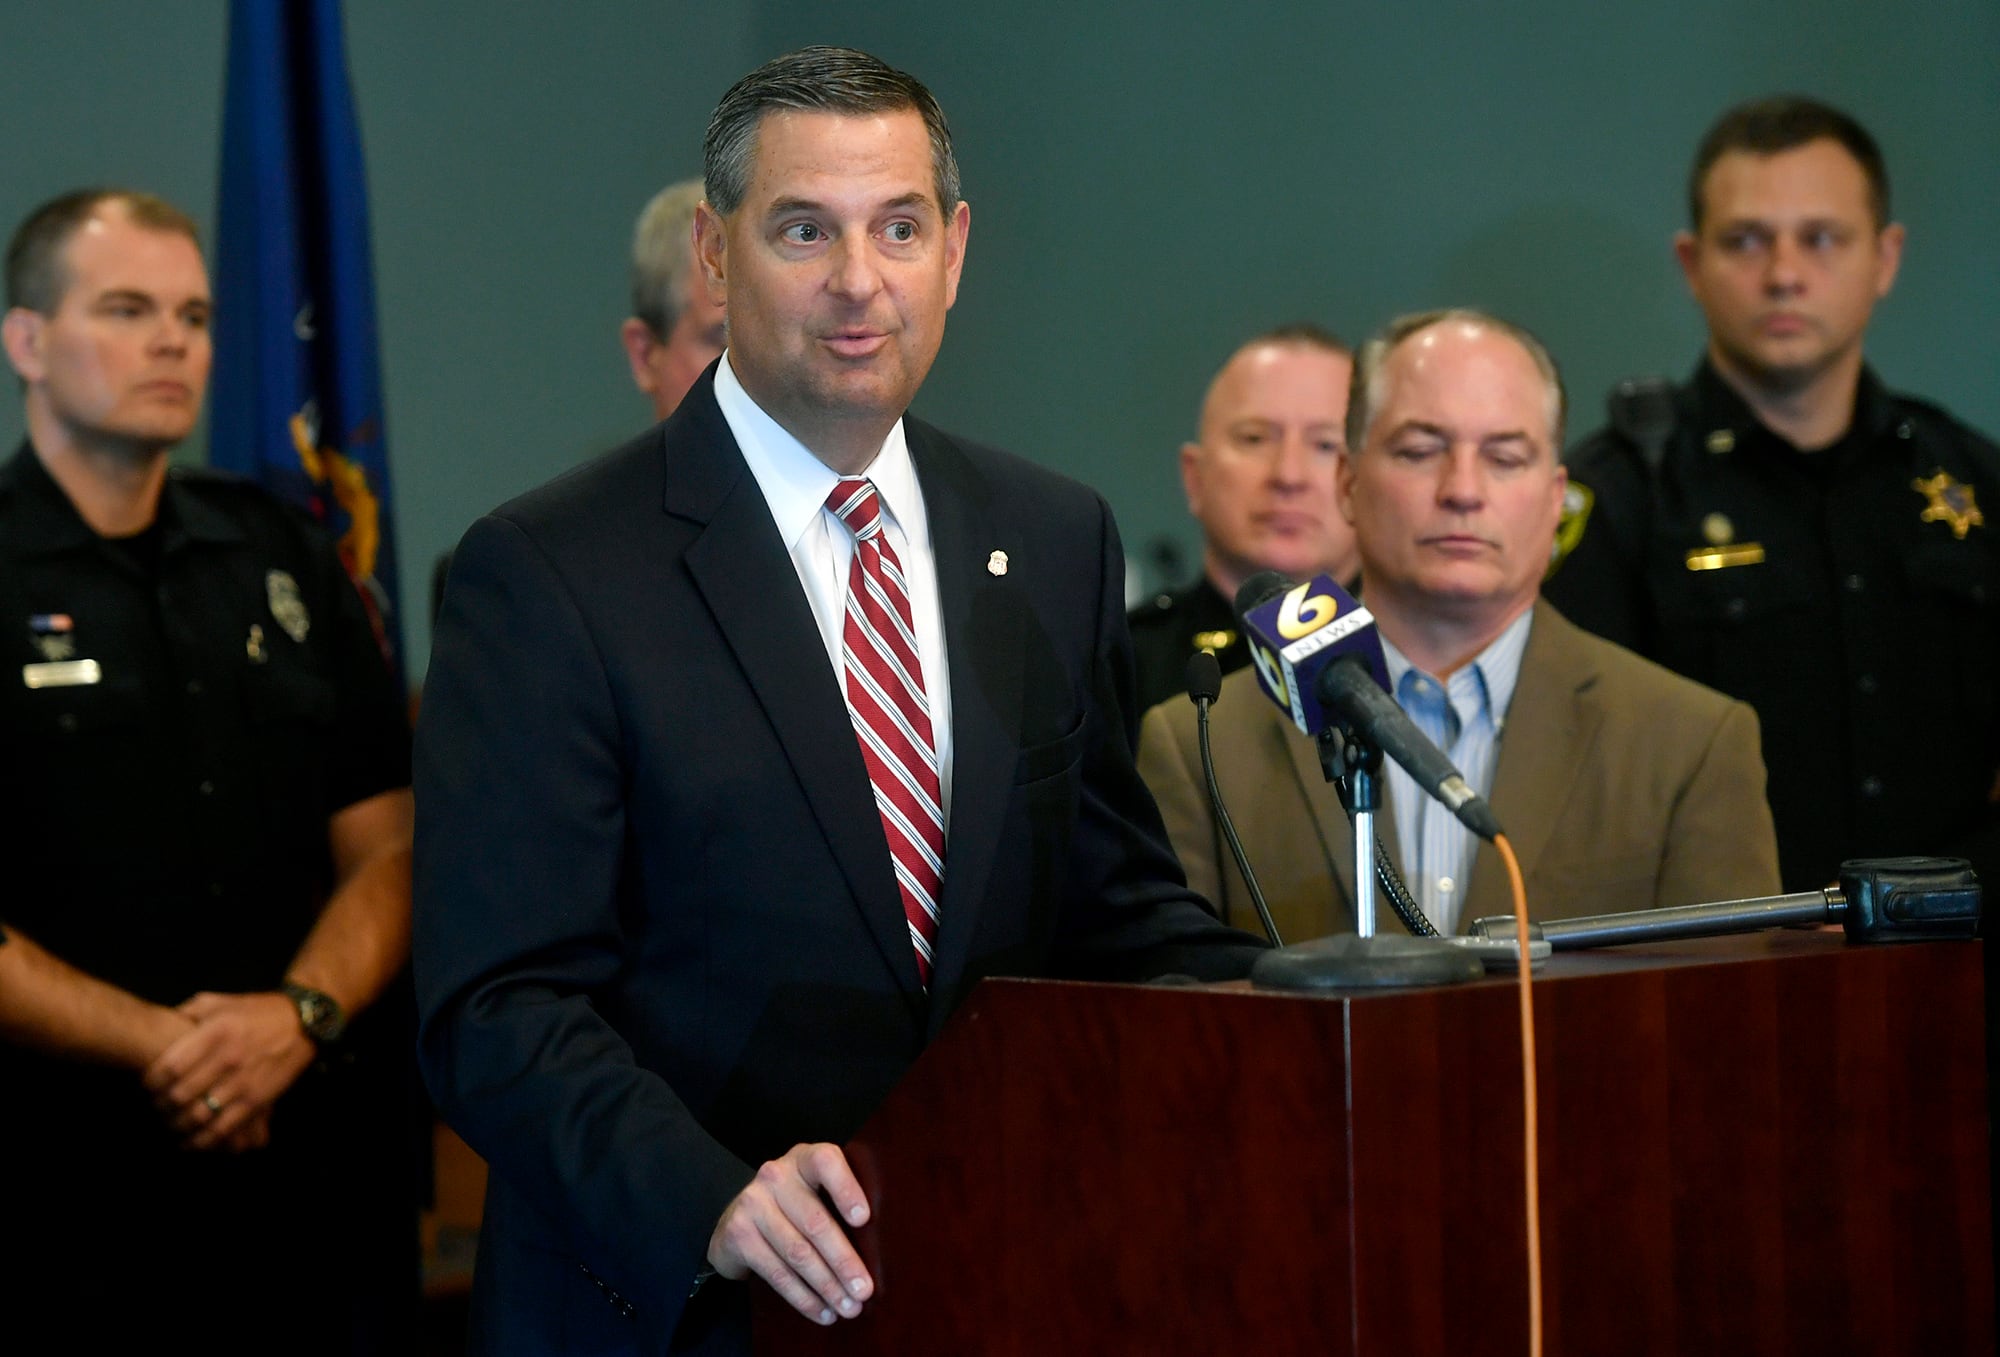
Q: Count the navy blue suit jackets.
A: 1